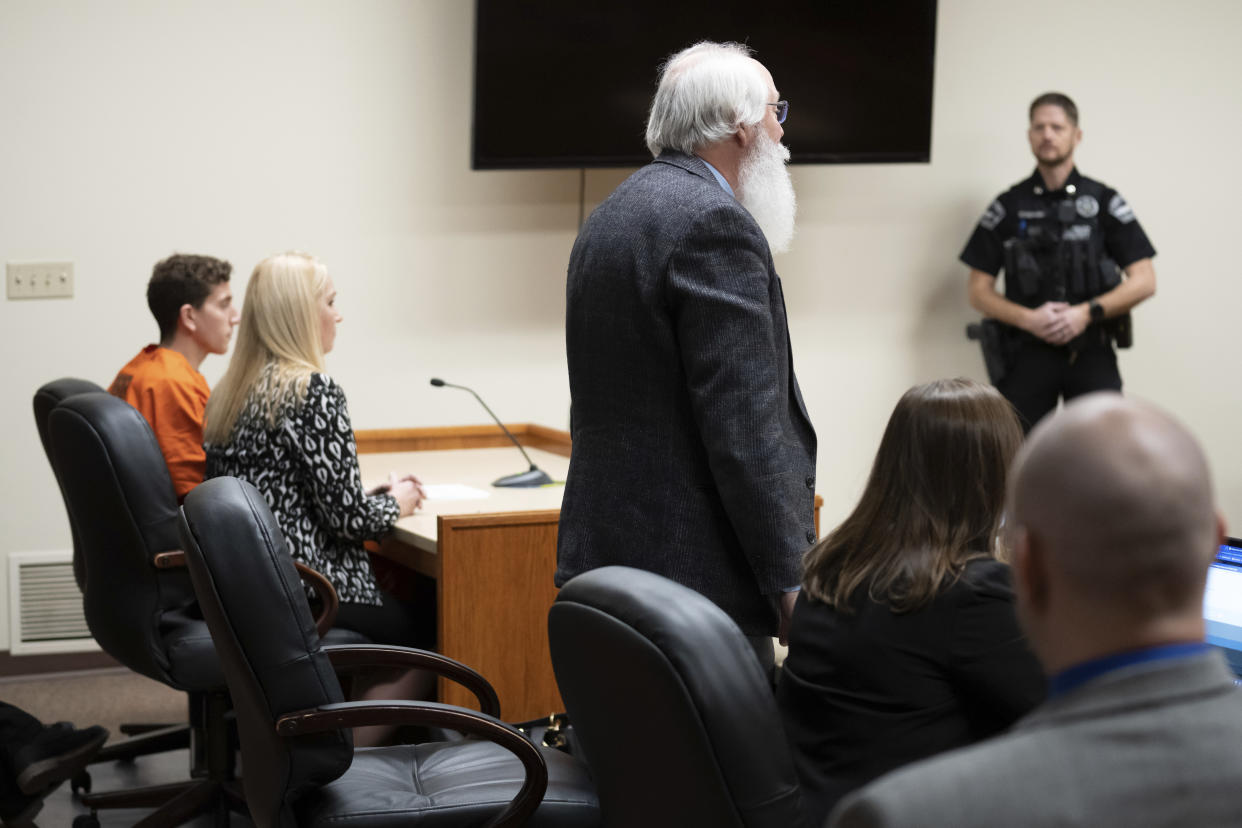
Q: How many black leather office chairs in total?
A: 4